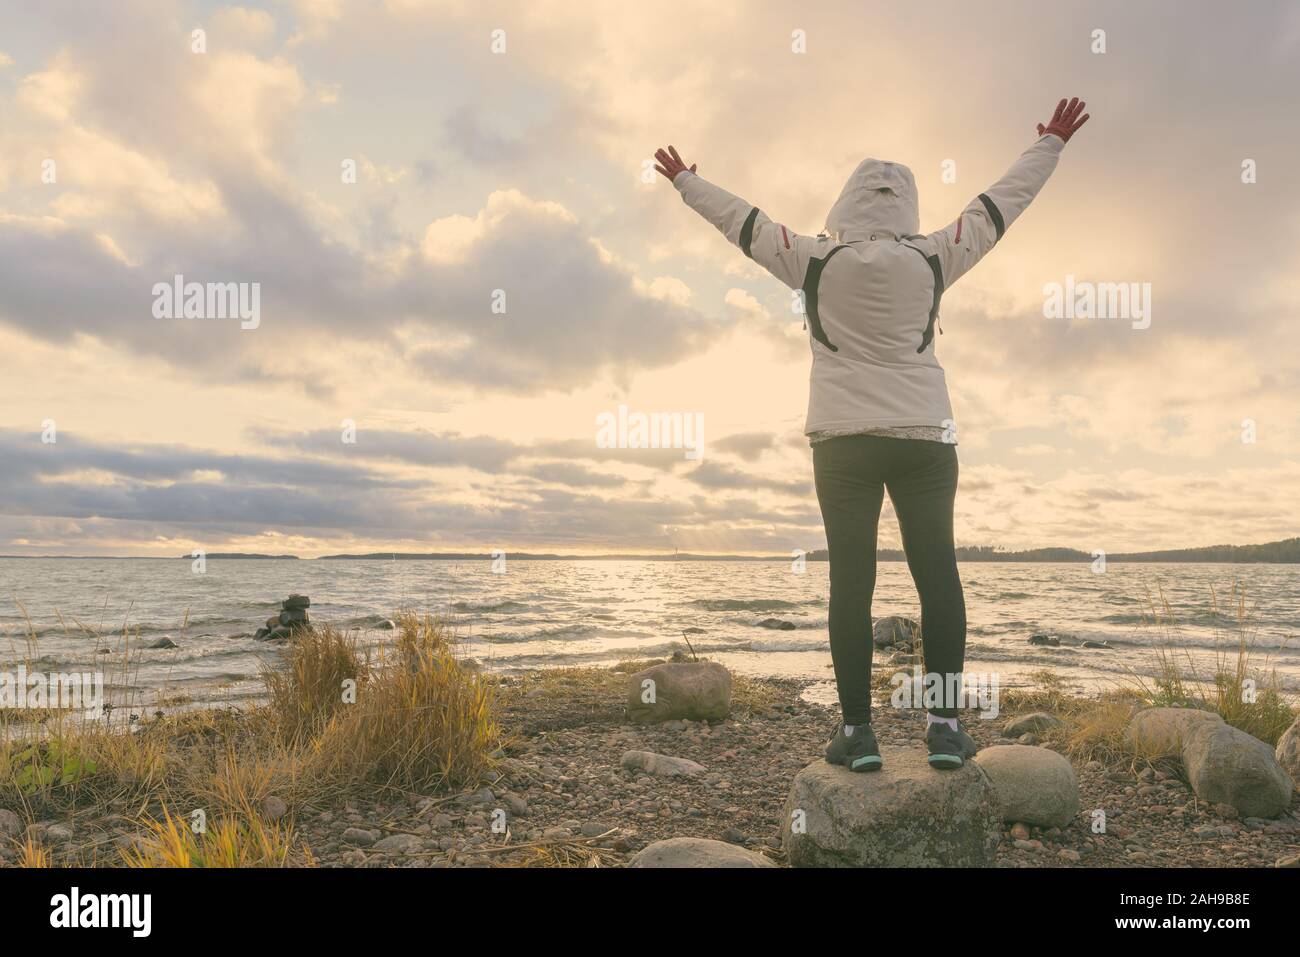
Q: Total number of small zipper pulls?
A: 2